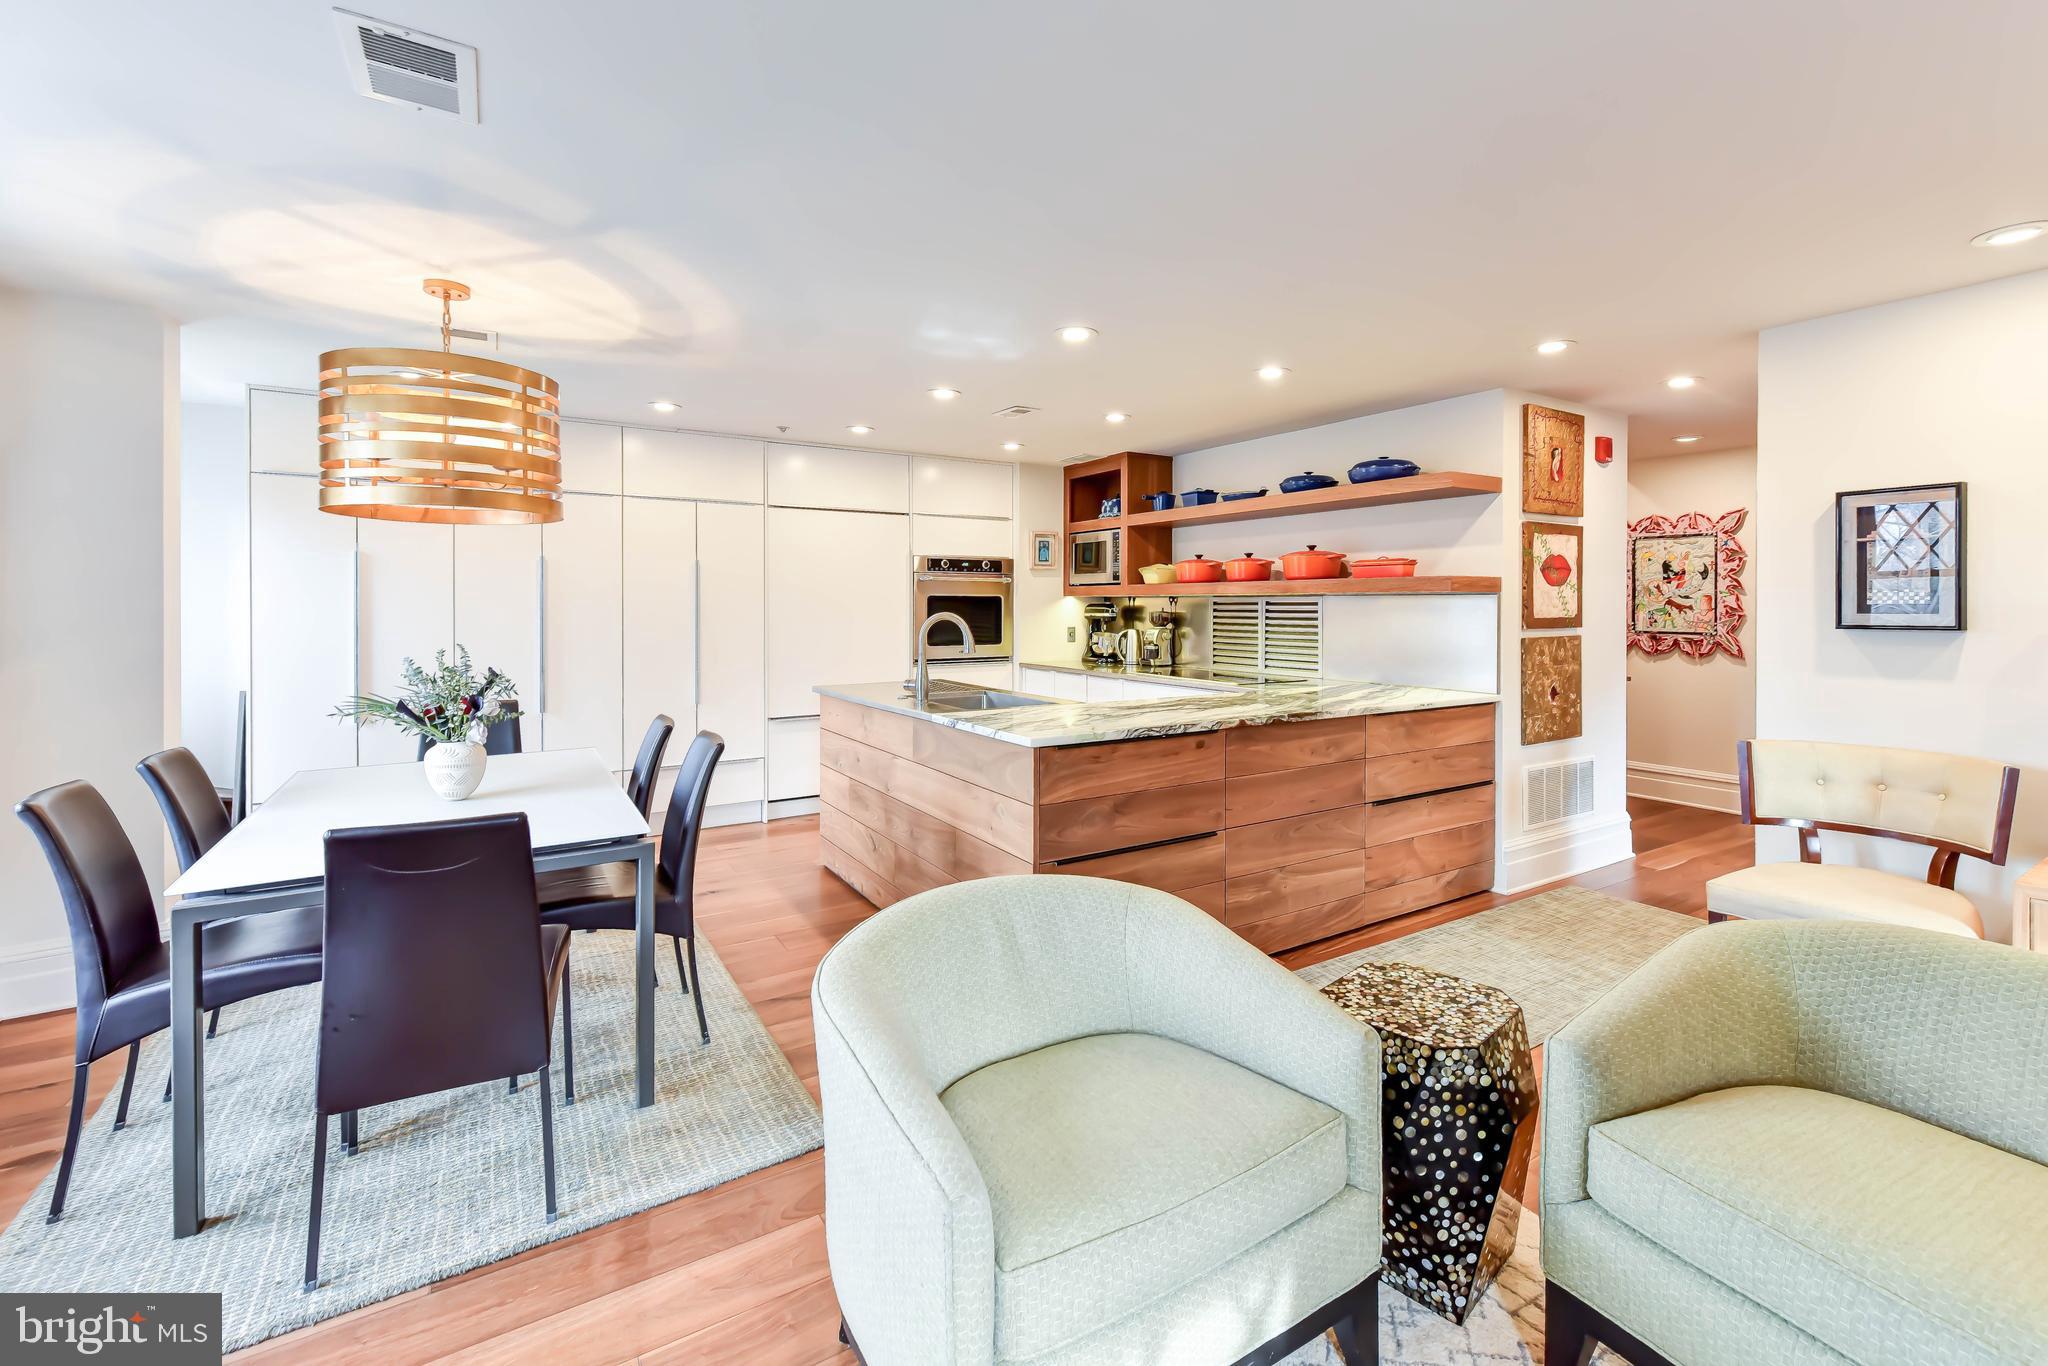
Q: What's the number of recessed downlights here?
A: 11